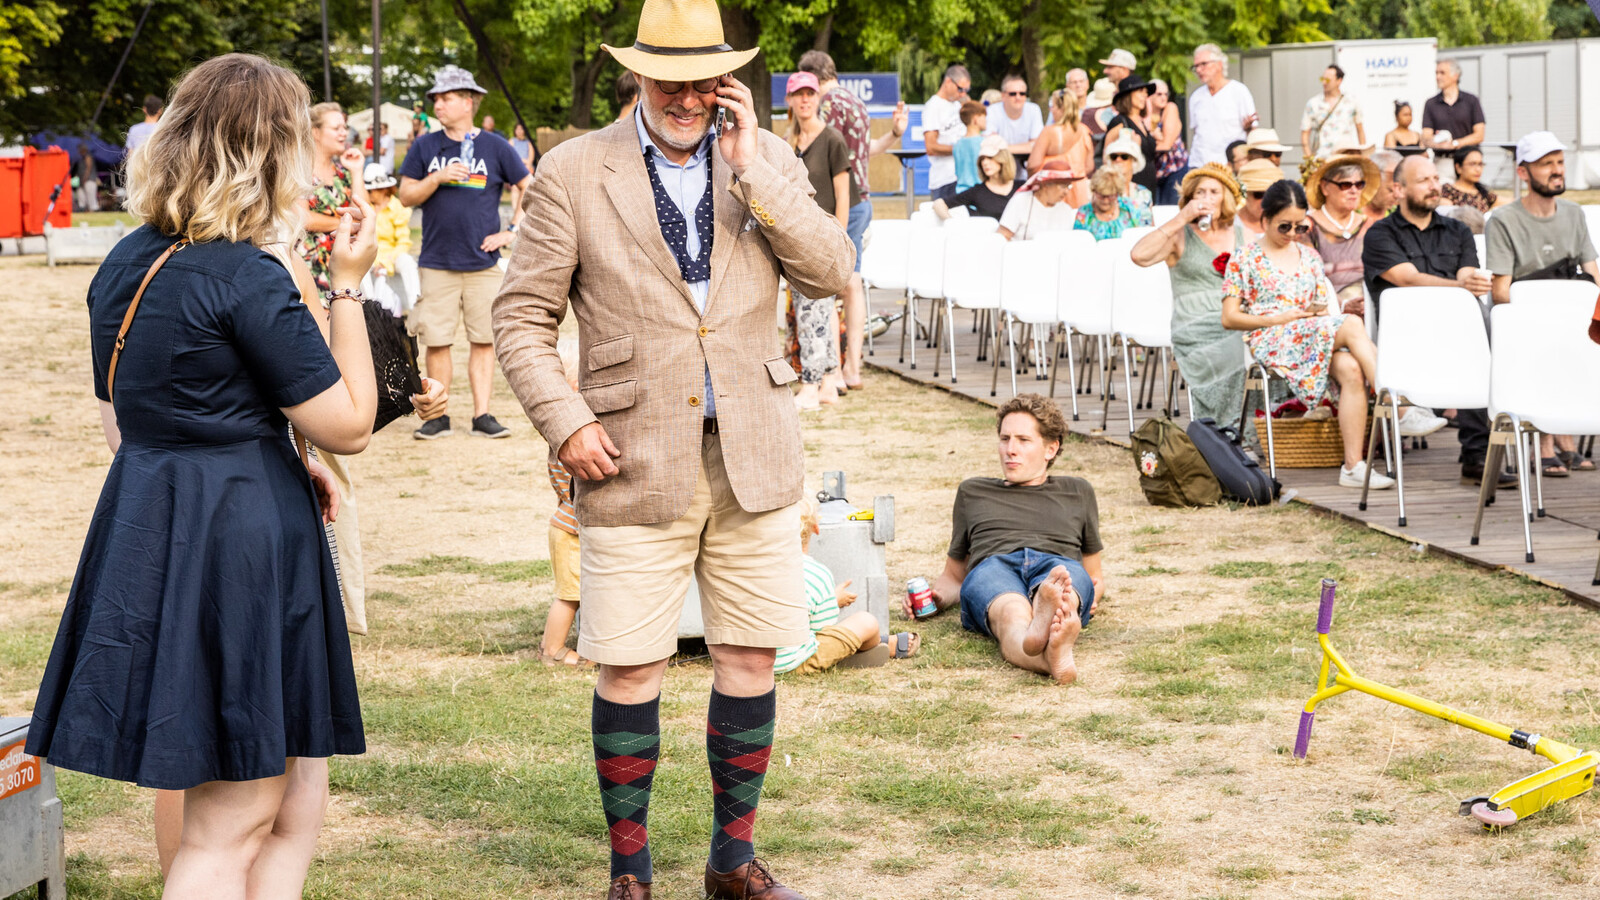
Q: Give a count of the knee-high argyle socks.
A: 2